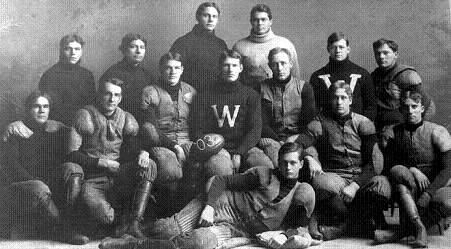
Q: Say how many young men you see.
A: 14